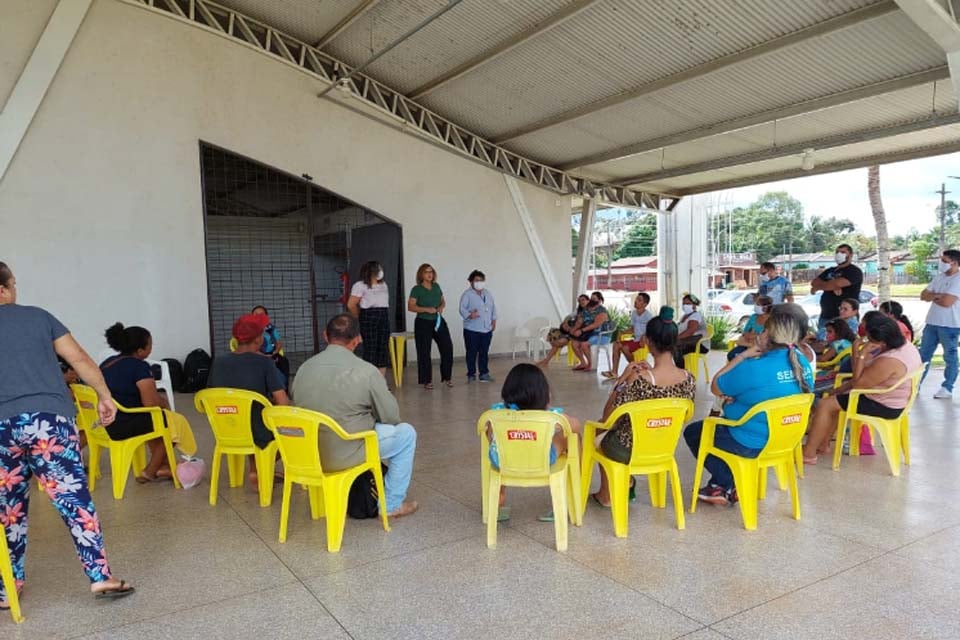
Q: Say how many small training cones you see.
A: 0